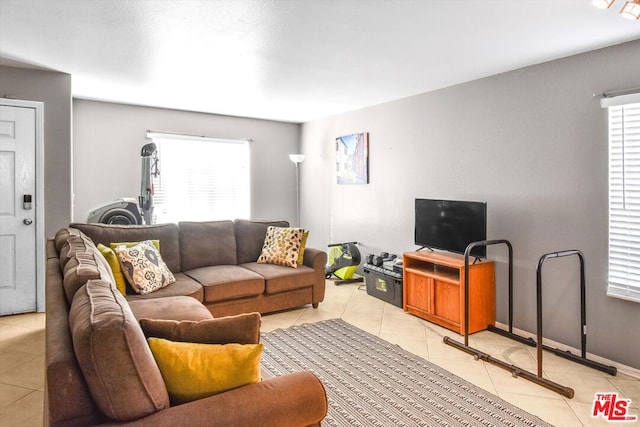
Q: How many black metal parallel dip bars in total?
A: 2